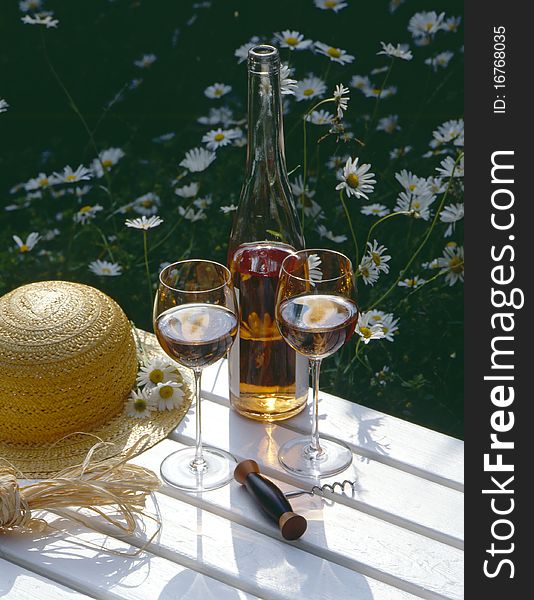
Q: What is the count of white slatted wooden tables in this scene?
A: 1